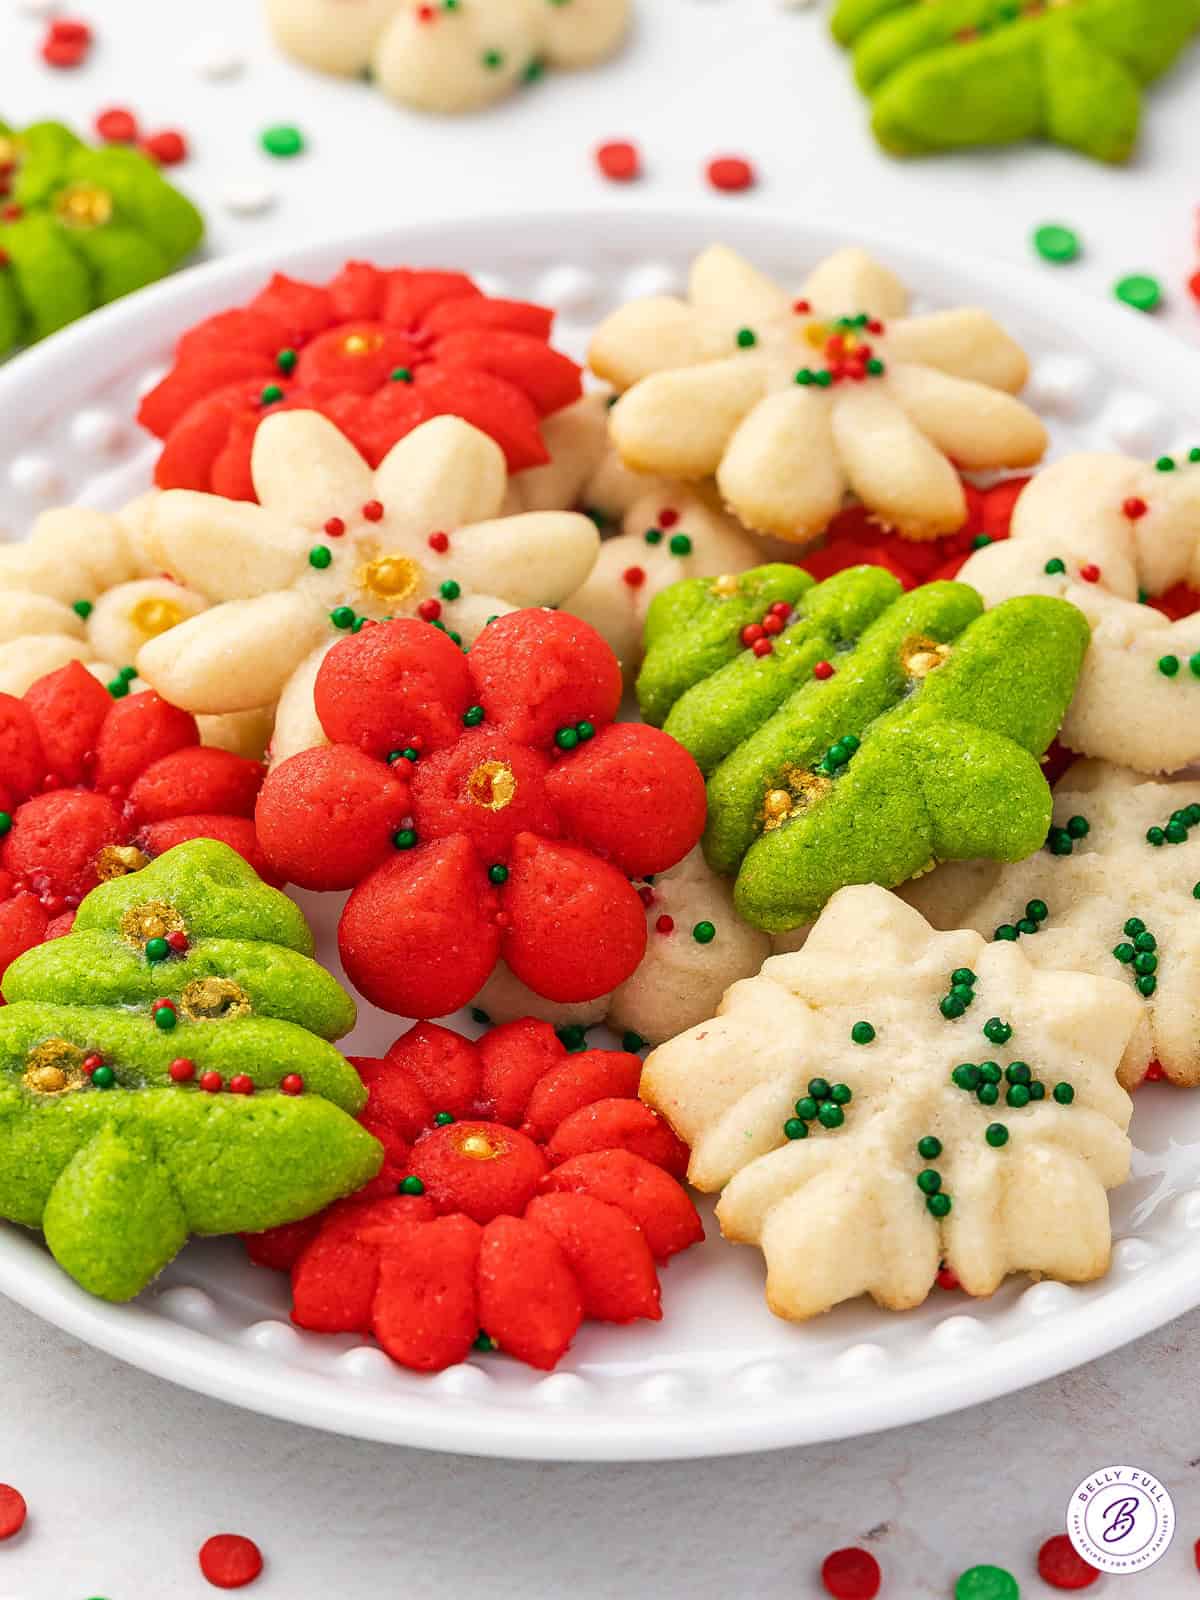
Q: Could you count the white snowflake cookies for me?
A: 2